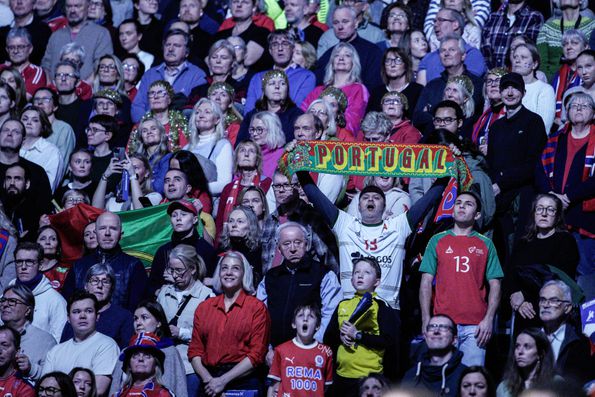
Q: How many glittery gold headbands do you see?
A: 8